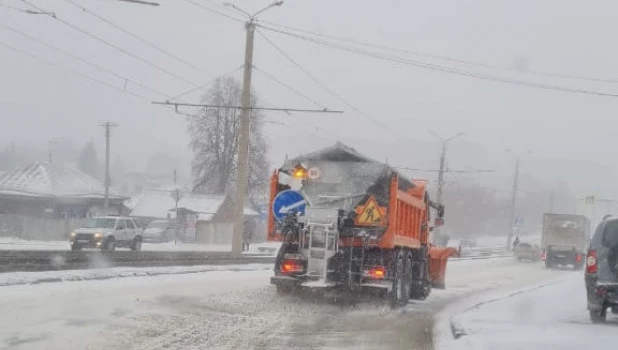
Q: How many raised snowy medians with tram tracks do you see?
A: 1